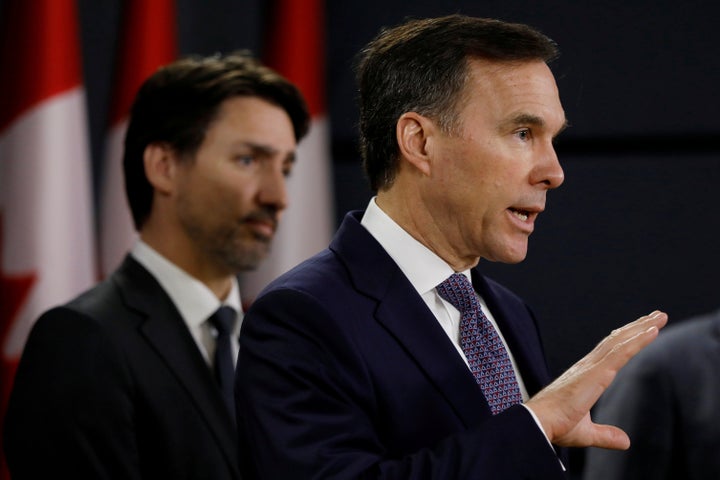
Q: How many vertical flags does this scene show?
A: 3